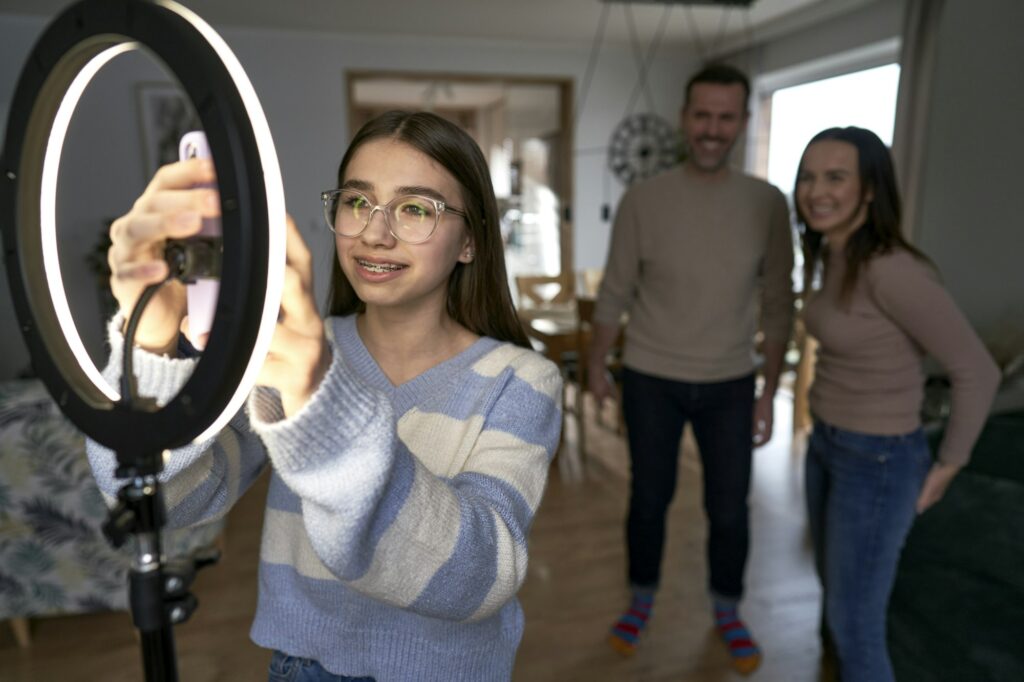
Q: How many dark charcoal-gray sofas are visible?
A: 1